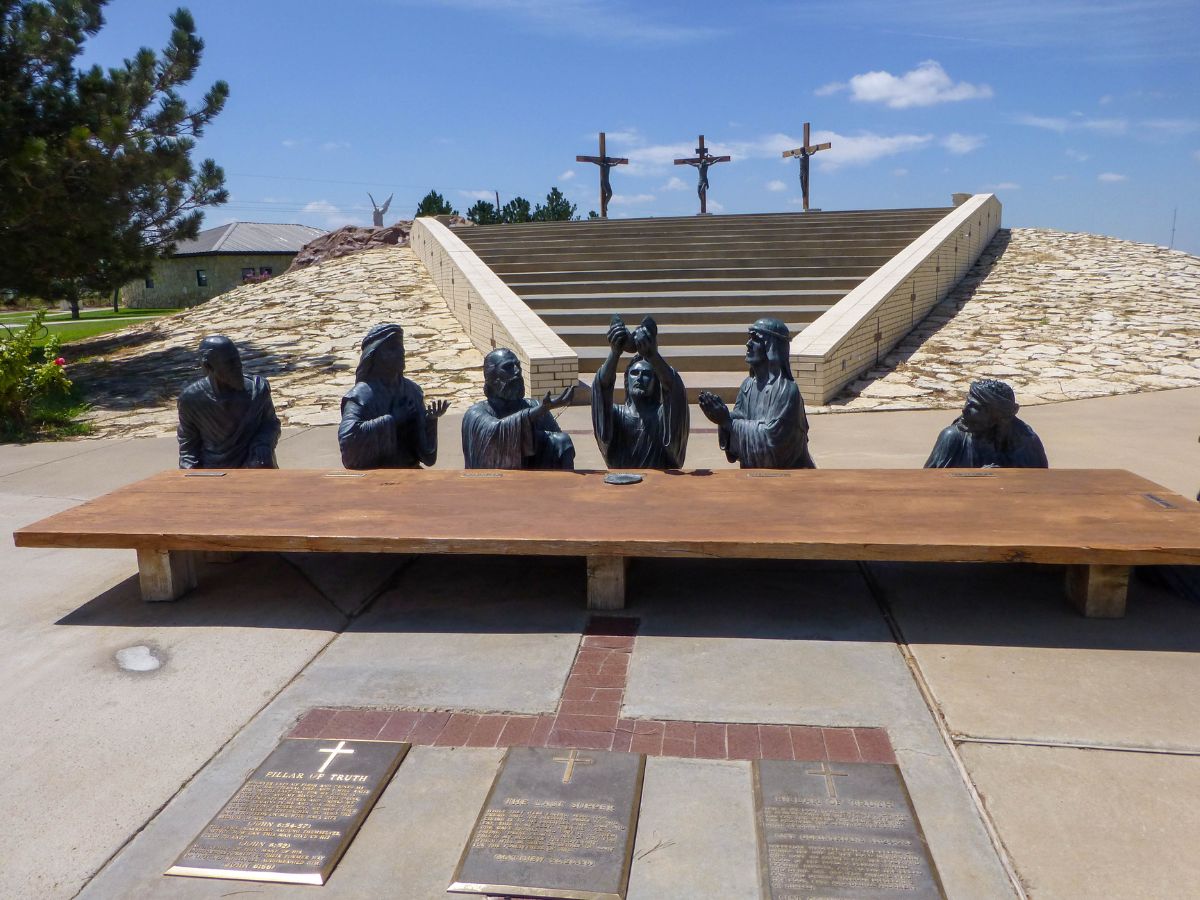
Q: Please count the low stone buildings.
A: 1